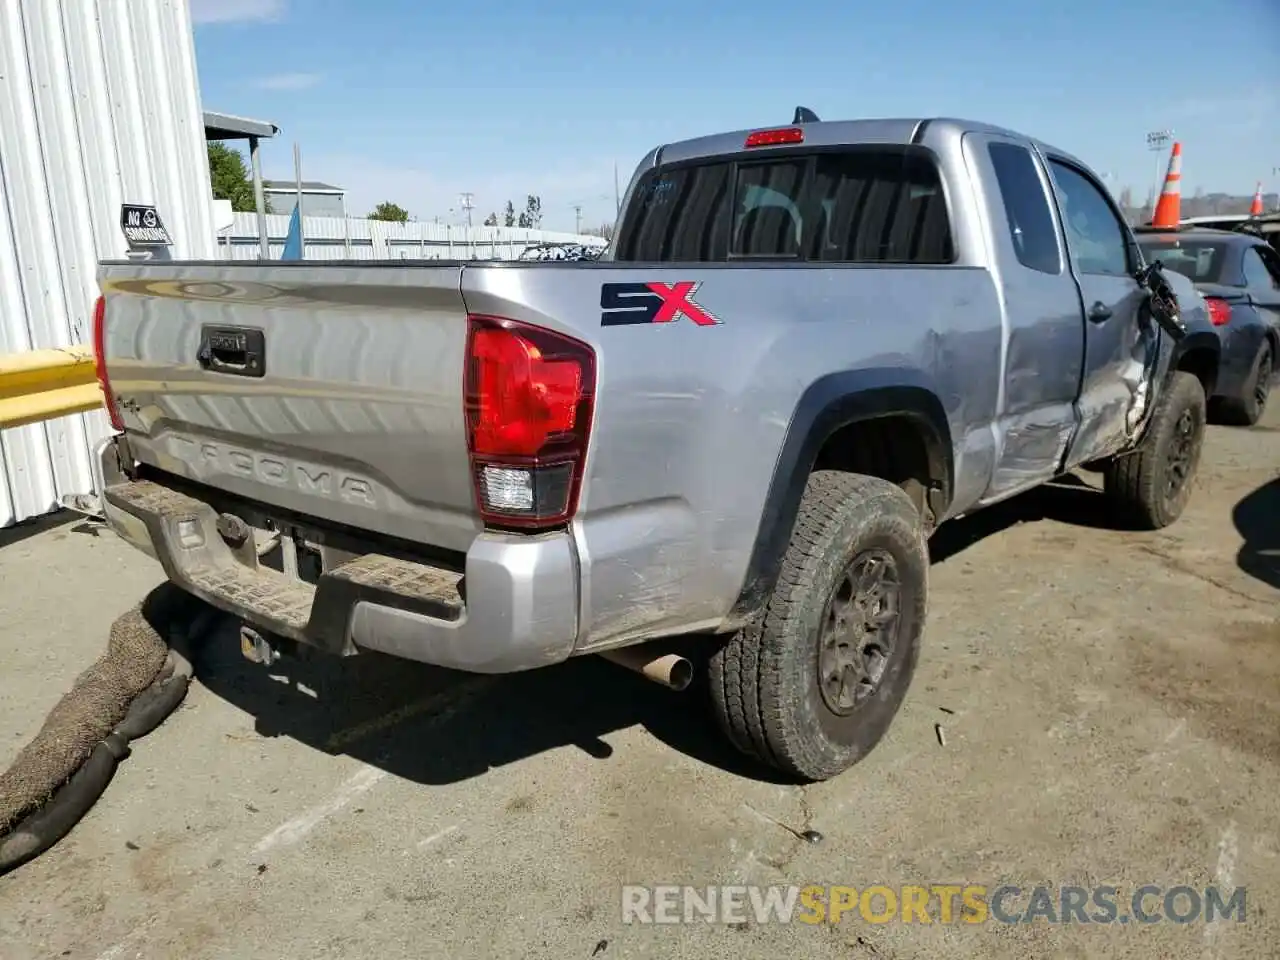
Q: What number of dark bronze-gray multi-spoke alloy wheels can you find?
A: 2